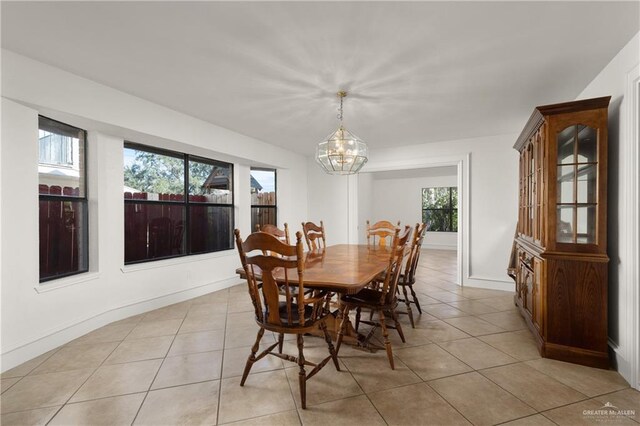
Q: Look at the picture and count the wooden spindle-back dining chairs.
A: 6